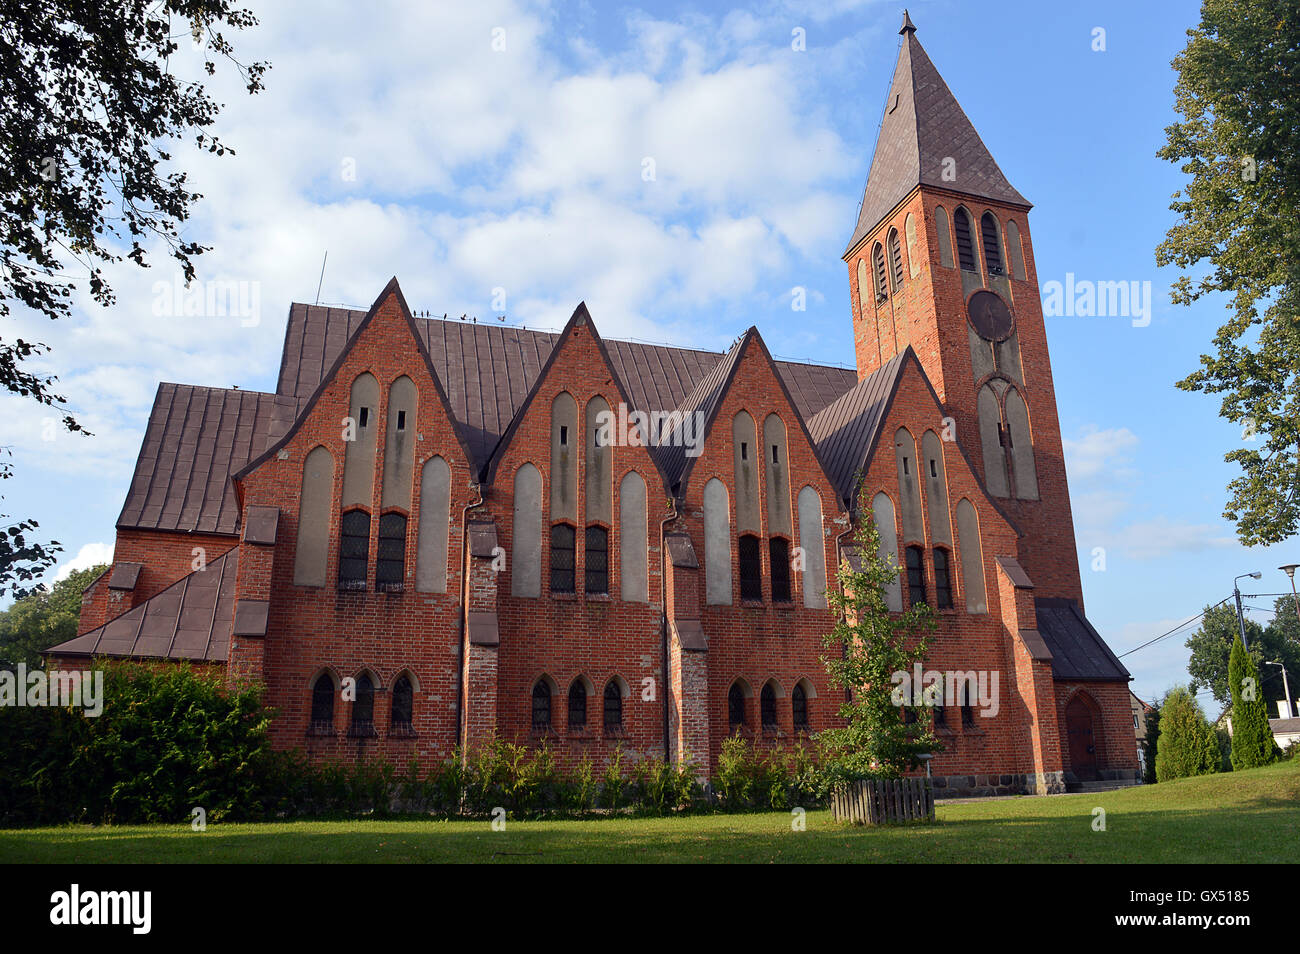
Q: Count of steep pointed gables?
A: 4